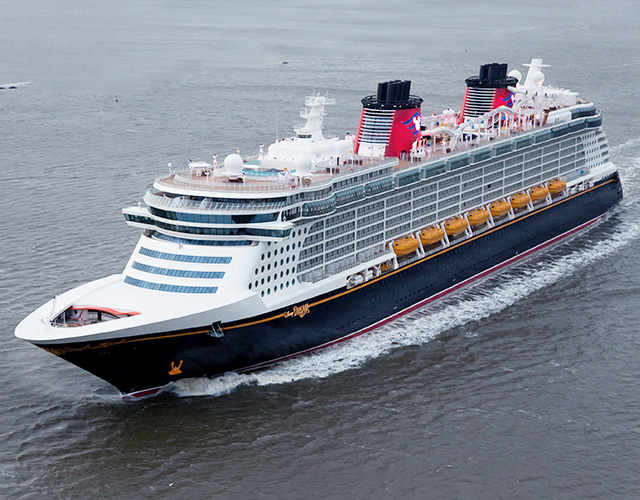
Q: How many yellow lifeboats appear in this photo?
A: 8